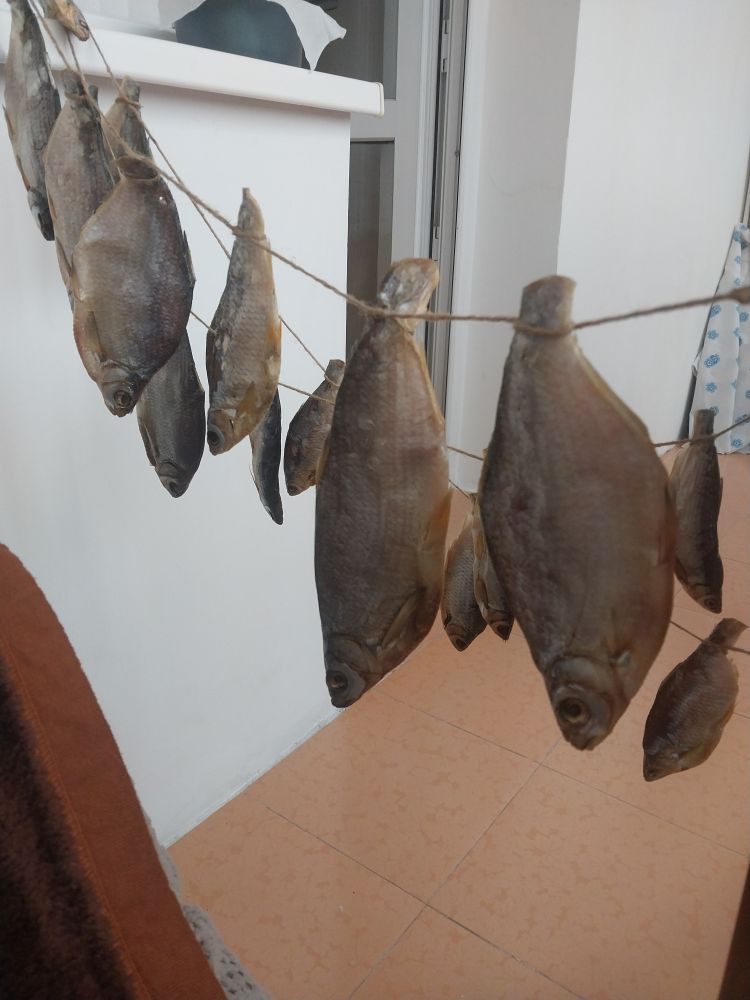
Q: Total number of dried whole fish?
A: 15